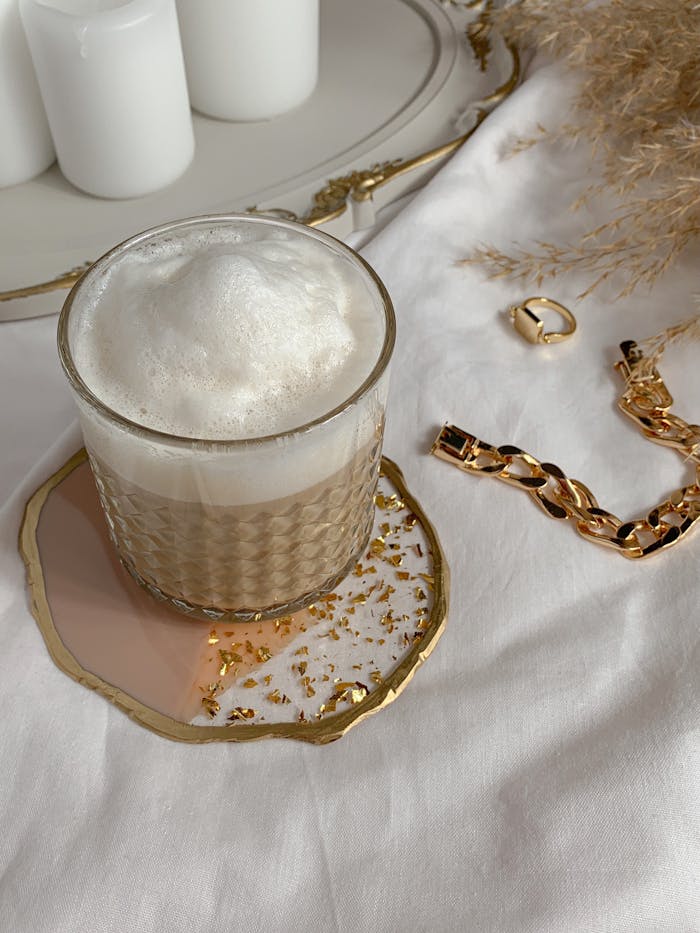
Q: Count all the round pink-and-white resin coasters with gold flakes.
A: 1